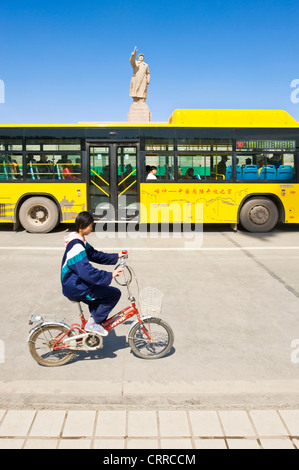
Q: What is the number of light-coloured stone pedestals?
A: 1